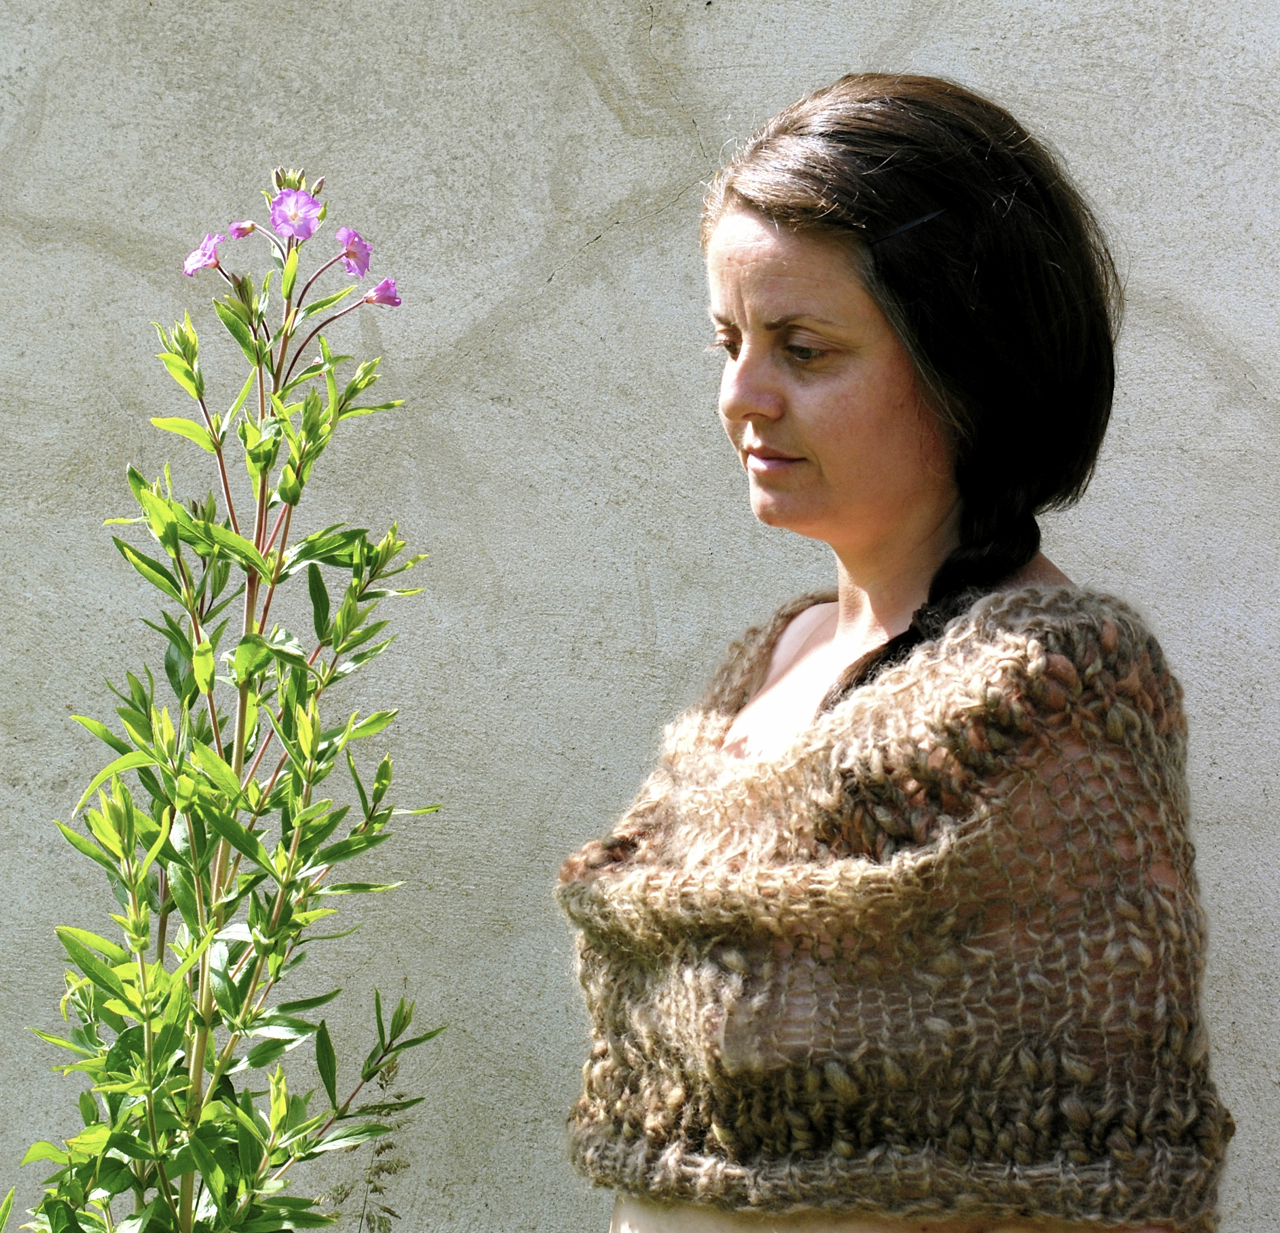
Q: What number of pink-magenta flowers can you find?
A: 5